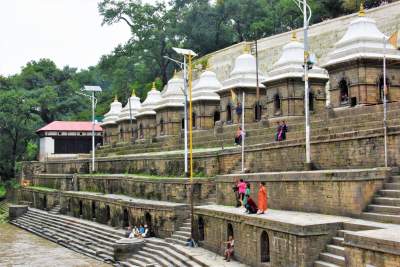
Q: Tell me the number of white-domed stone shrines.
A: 8